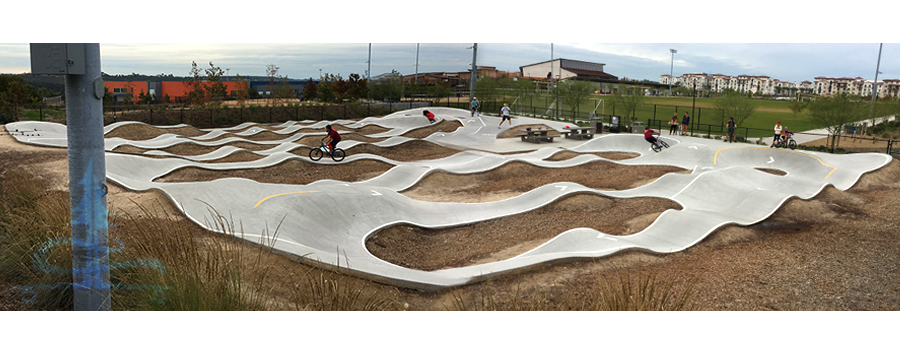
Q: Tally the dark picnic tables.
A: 2